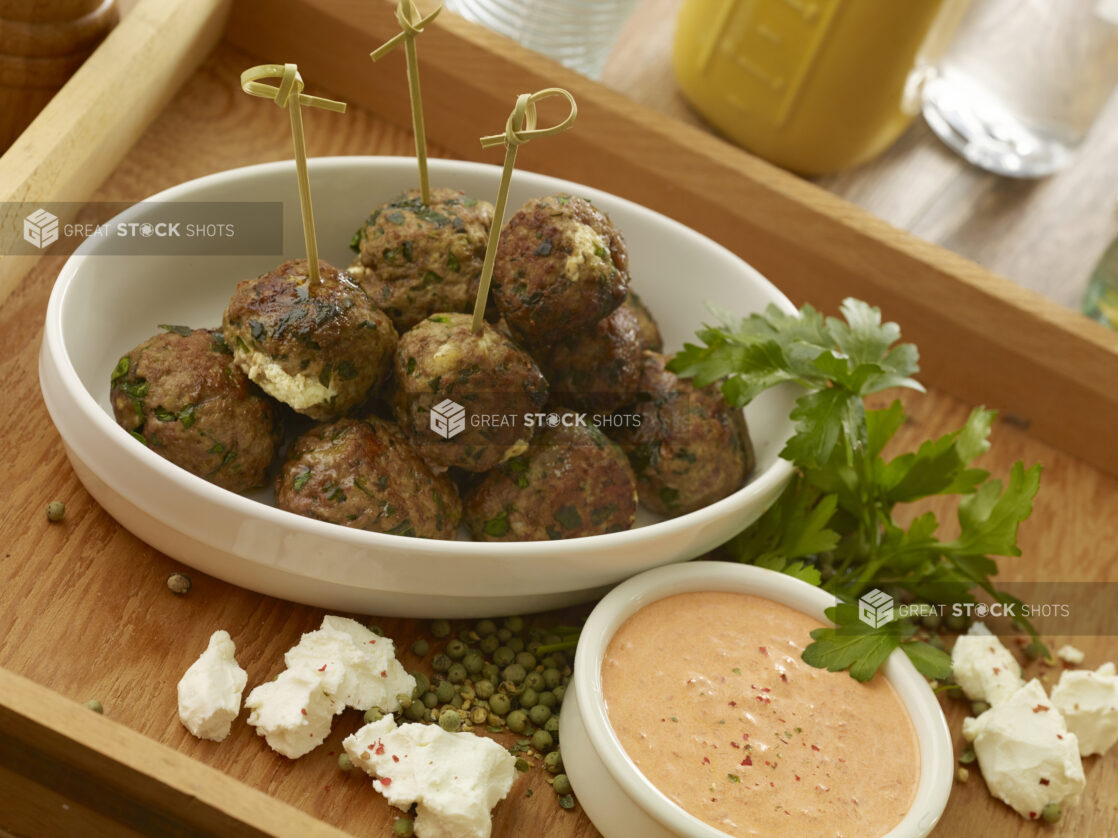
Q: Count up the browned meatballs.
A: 10